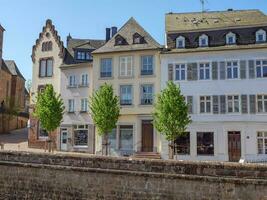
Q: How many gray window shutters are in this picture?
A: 12